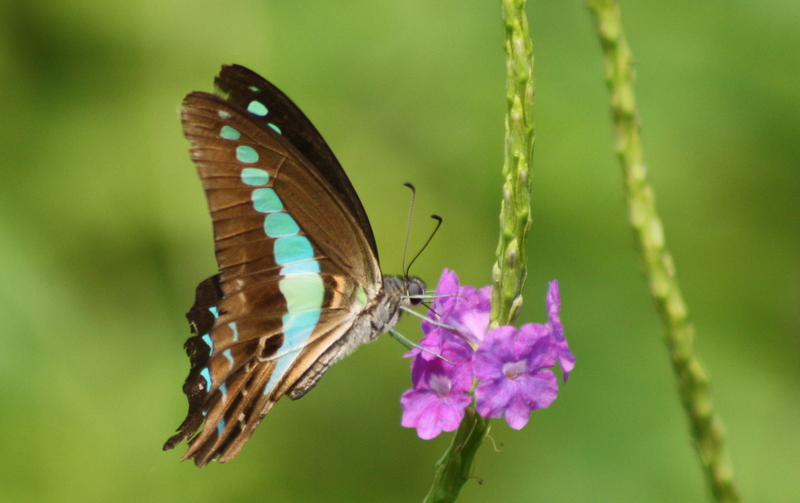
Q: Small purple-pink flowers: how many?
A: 5